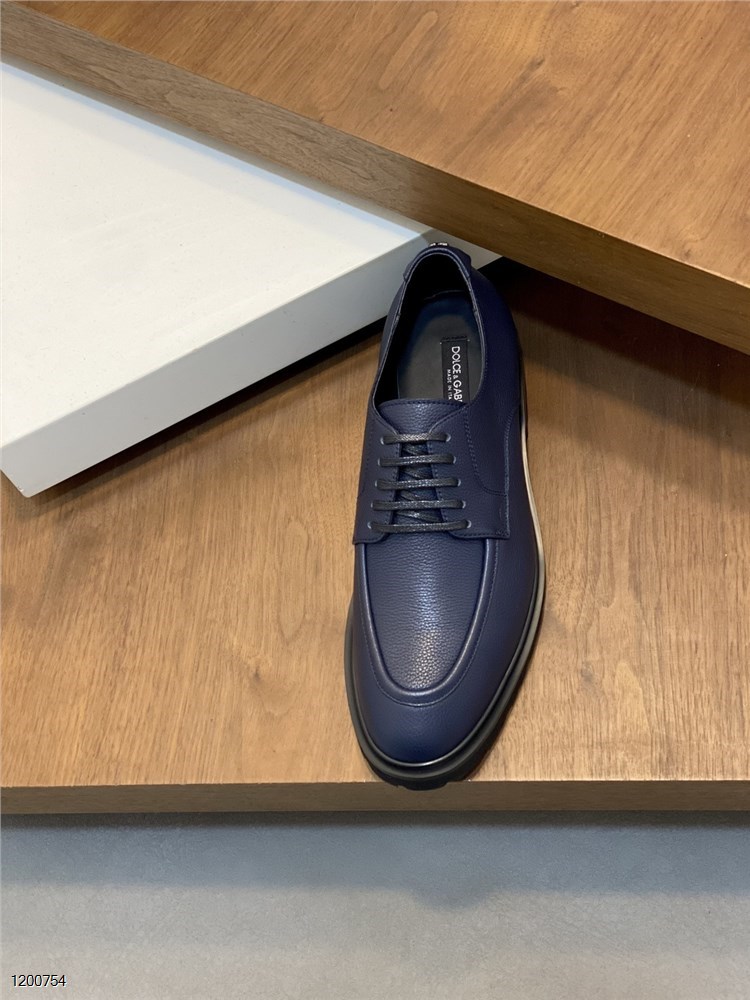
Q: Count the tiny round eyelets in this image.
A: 10